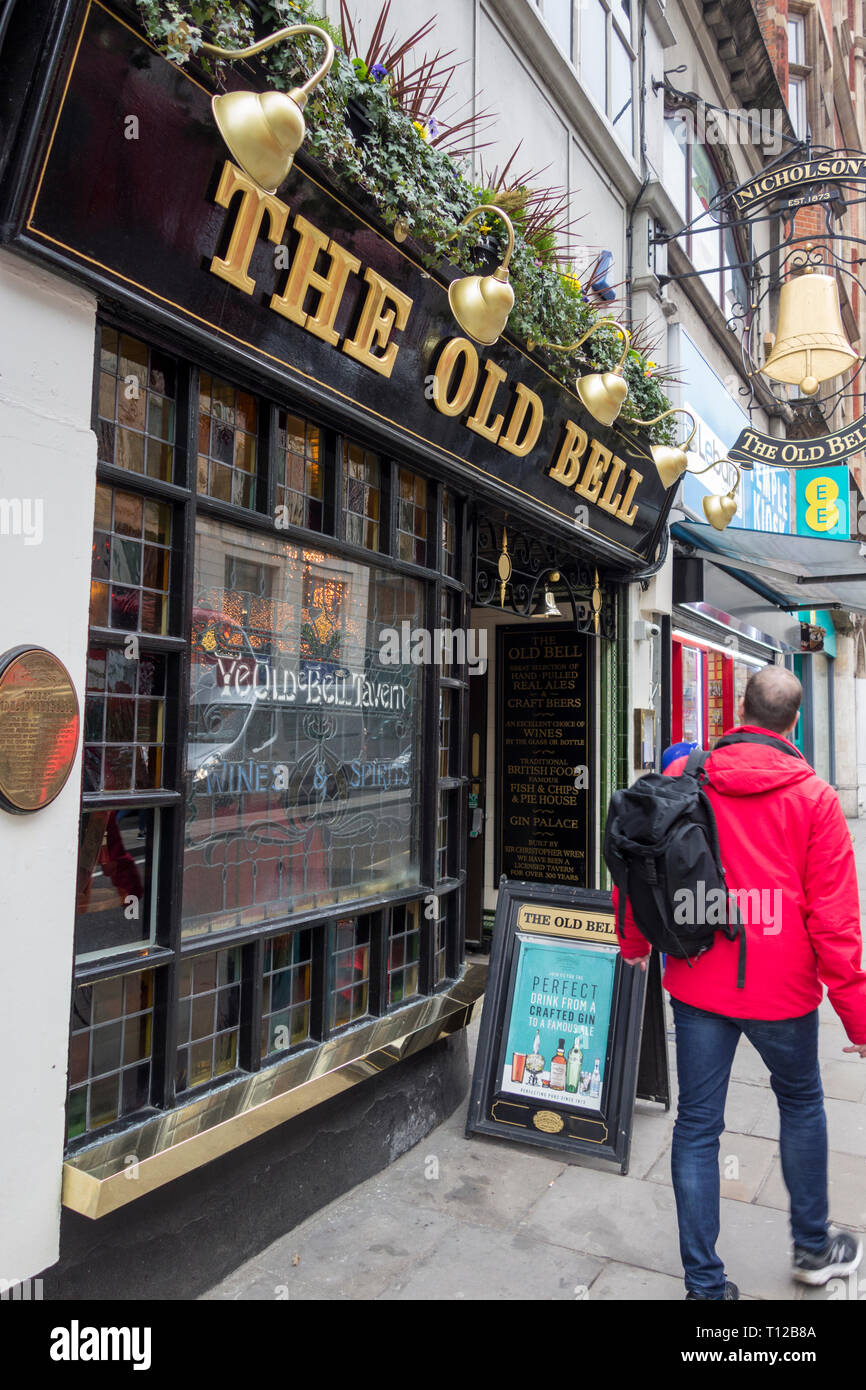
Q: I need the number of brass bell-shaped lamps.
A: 5